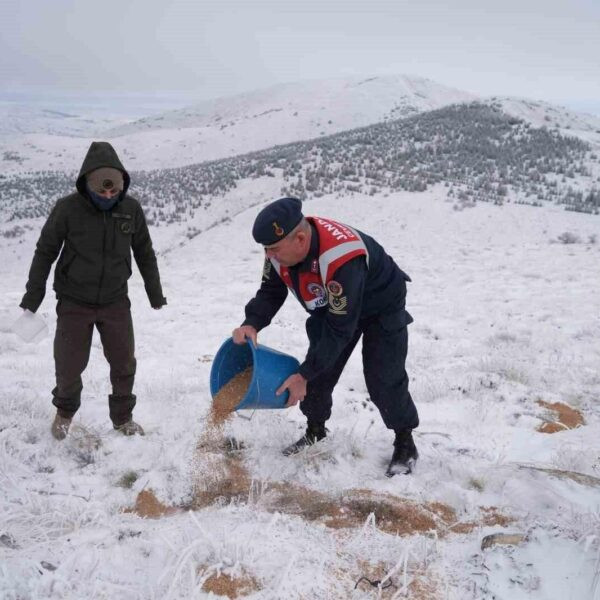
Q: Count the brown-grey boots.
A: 2